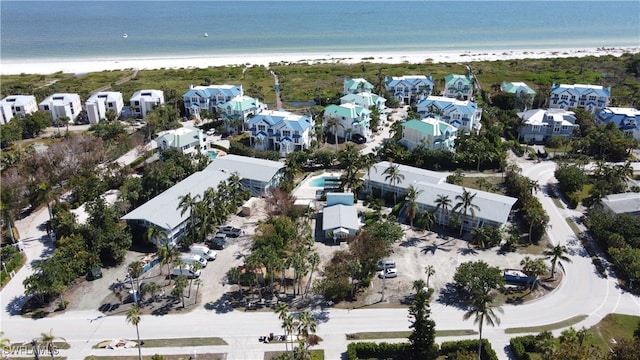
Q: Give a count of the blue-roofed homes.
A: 6